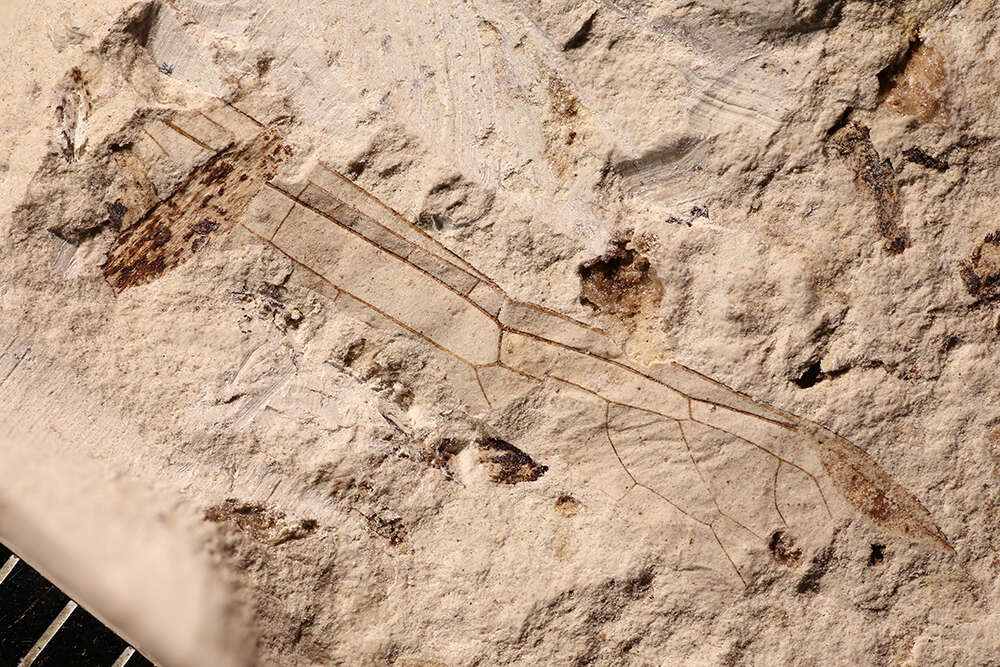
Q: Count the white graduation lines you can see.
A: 3